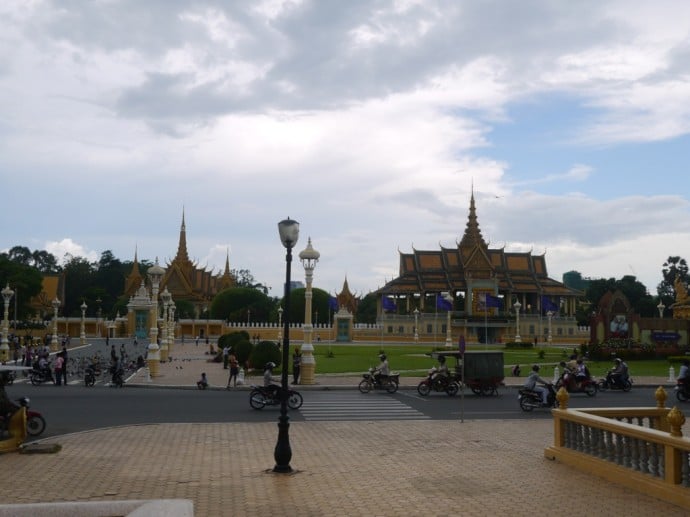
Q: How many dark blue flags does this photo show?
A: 5